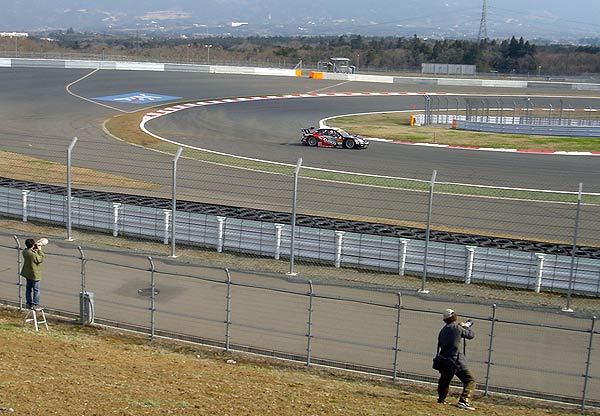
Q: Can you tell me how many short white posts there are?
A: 9